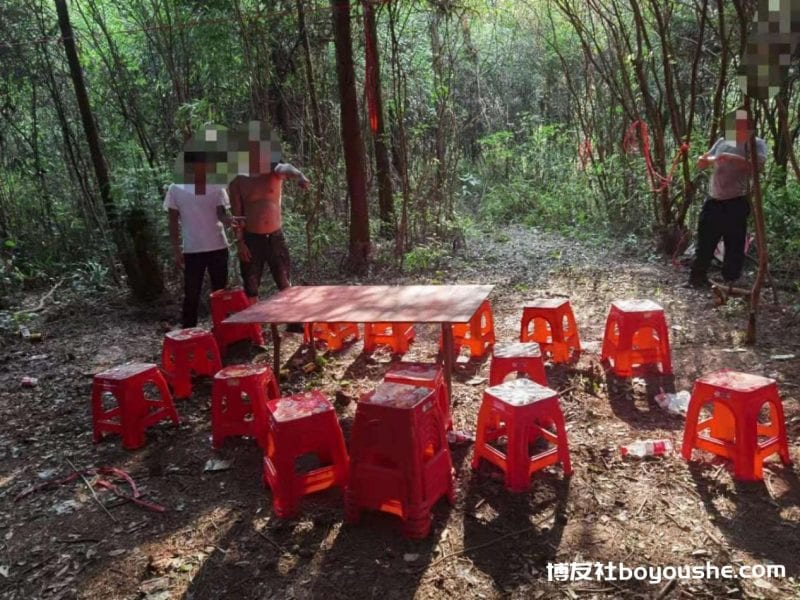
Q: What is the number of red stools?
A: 15